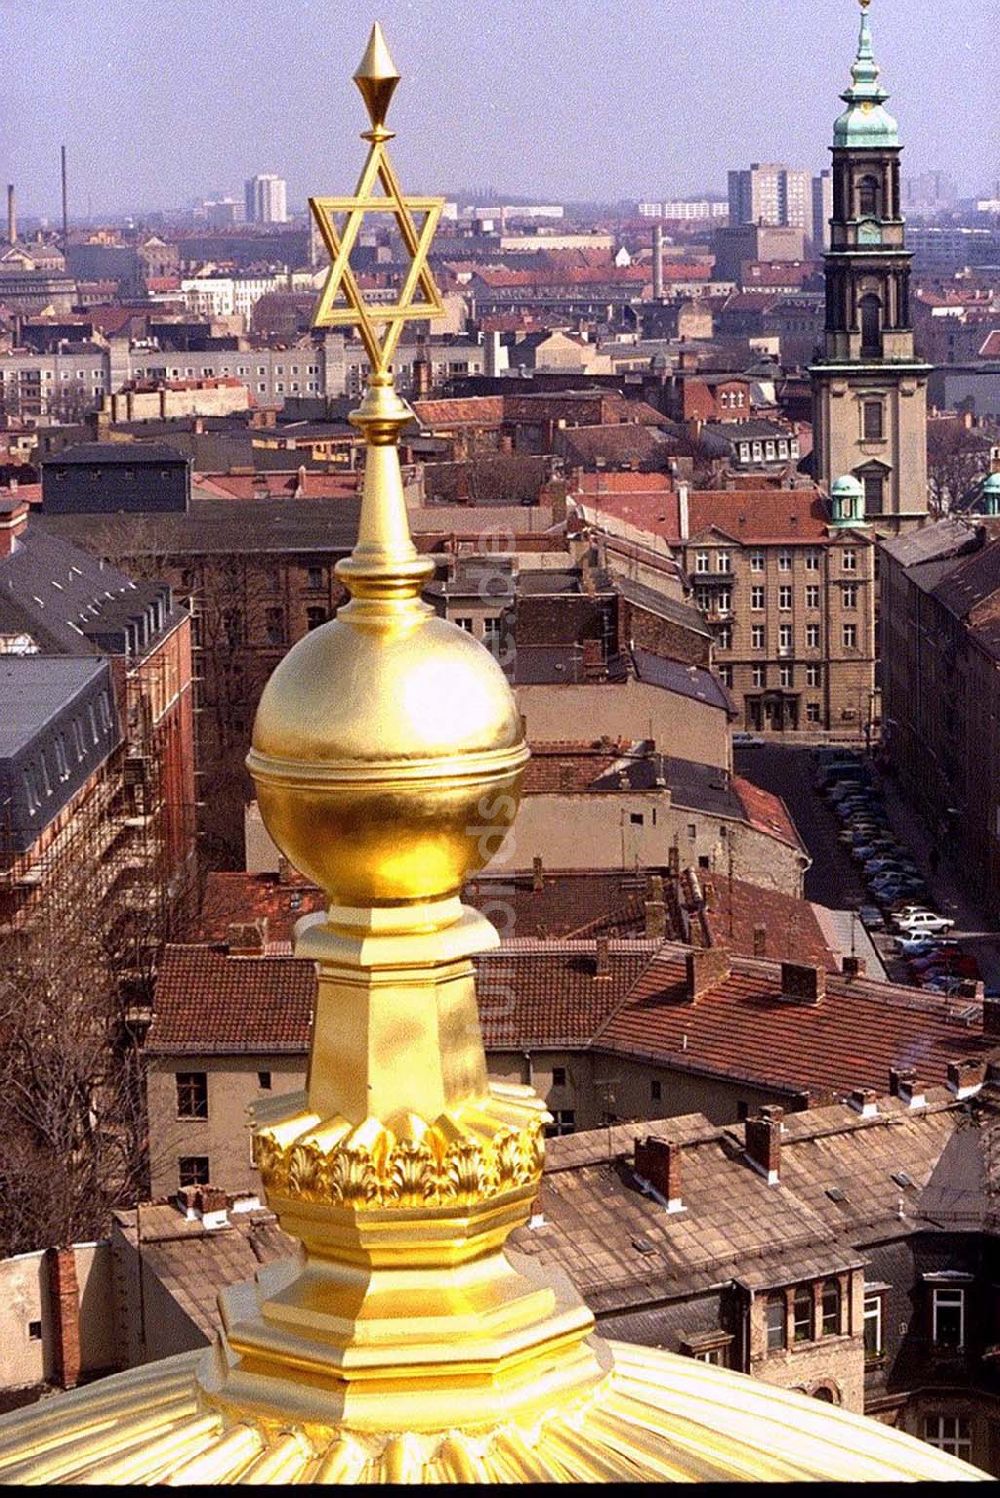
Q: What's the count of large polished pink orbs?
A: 0